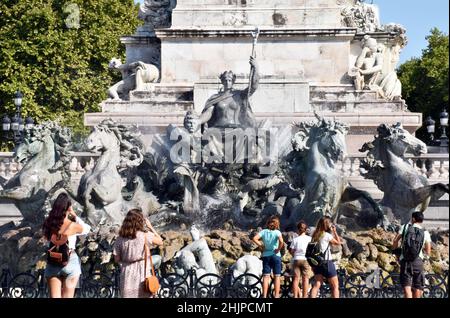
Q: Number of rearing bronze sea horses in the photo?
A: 4